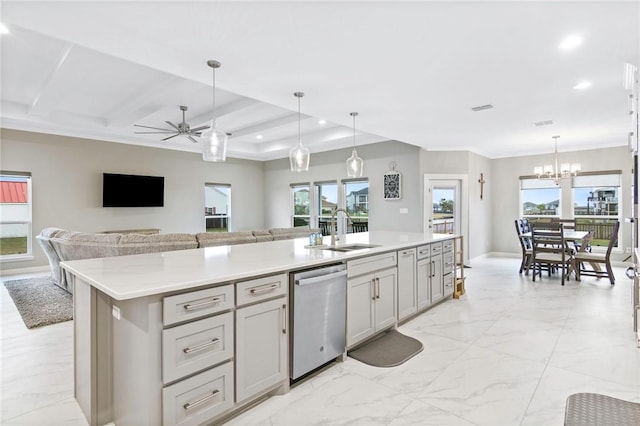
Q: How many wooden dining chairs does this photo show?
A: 4